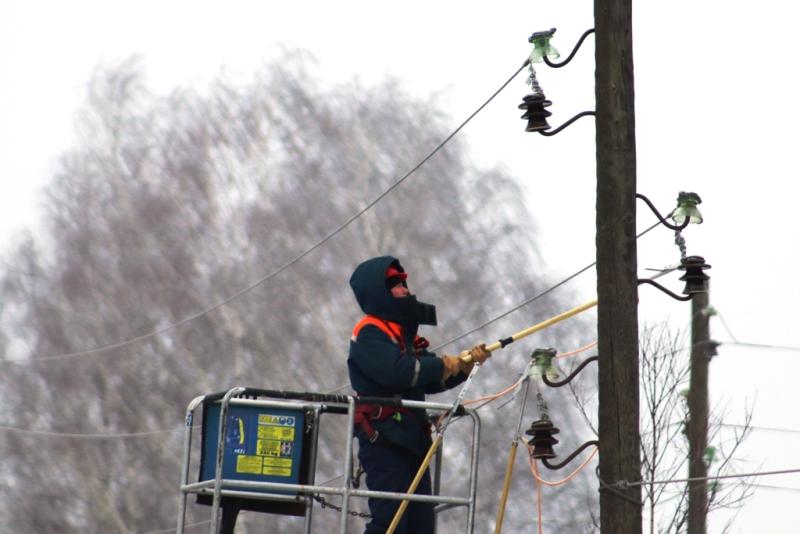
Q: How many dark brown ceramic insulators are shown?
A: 3